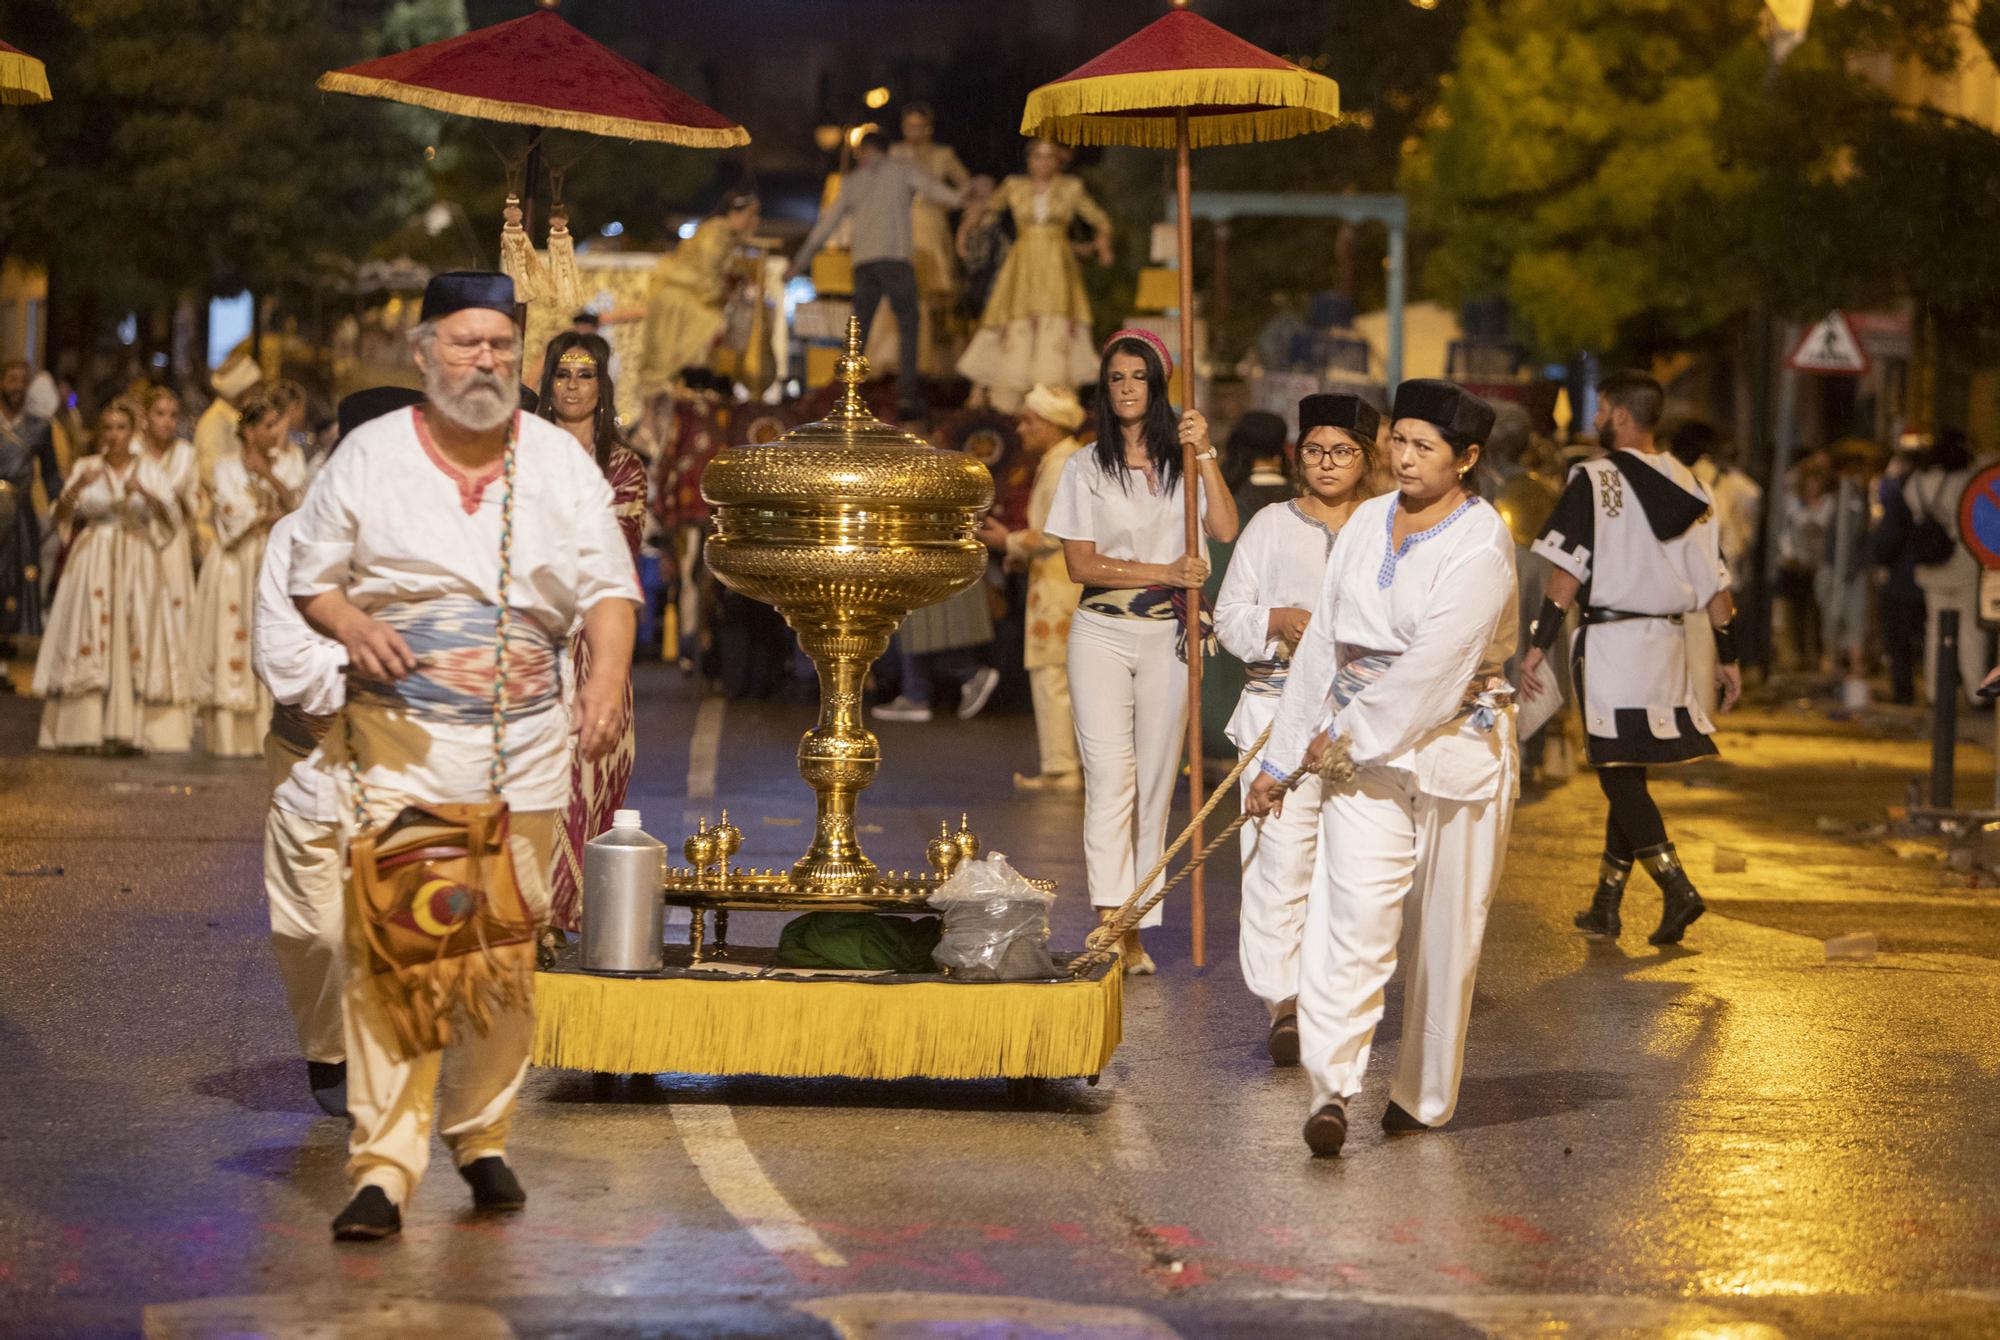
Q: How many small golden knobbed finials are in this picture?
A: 4